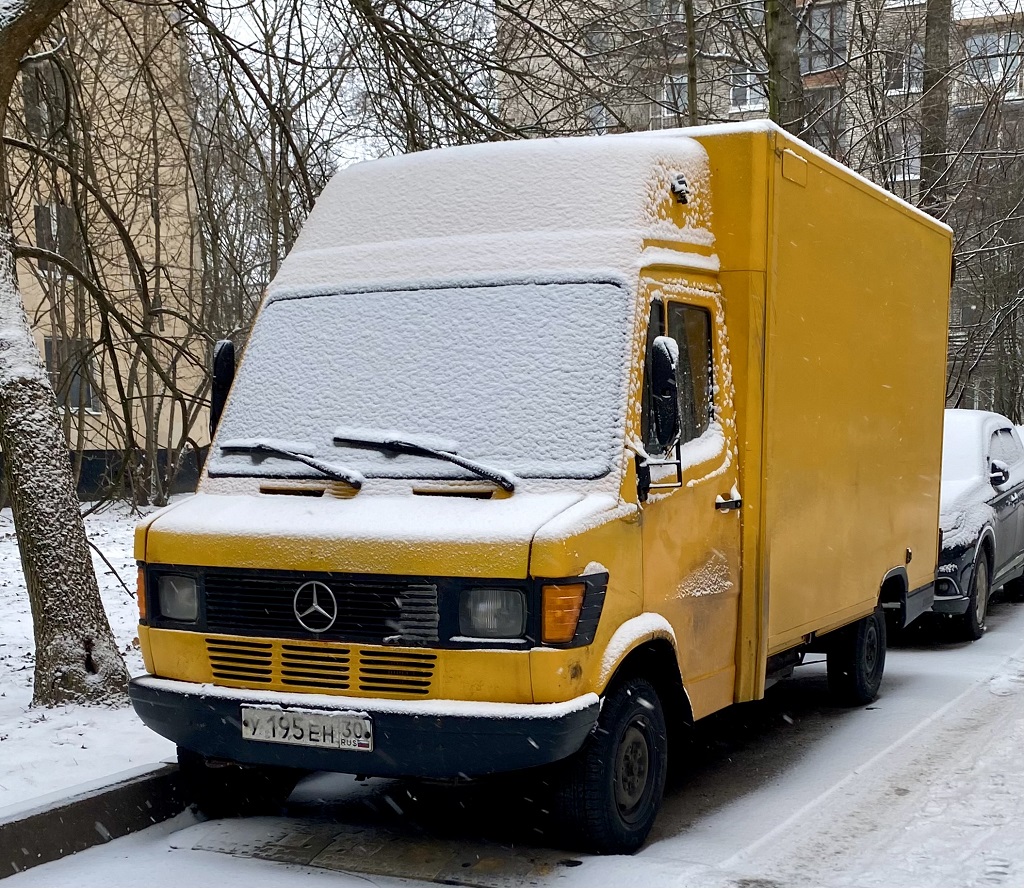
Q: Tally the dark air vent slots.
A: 15